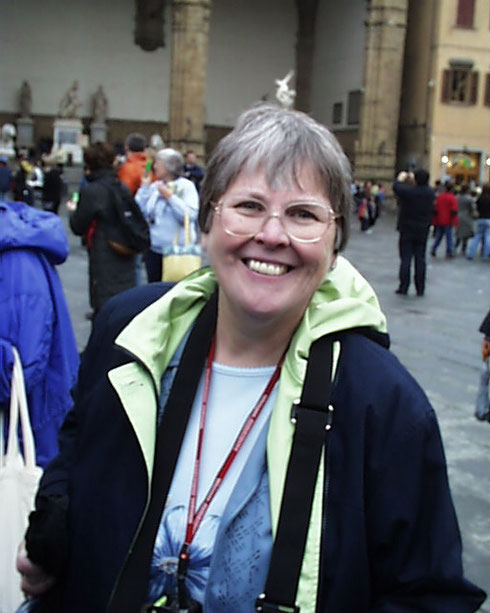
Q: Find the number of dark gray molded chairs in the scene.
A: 0